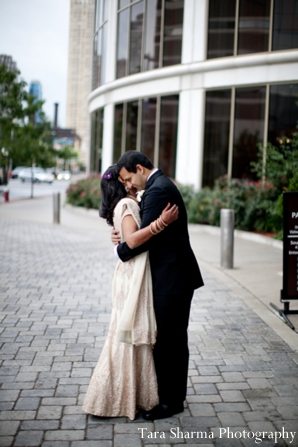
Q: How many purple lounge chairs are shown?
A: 0